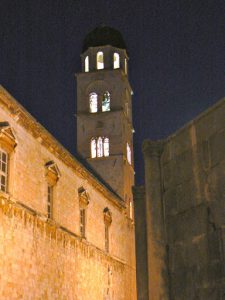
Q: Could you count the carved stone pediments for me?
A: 4